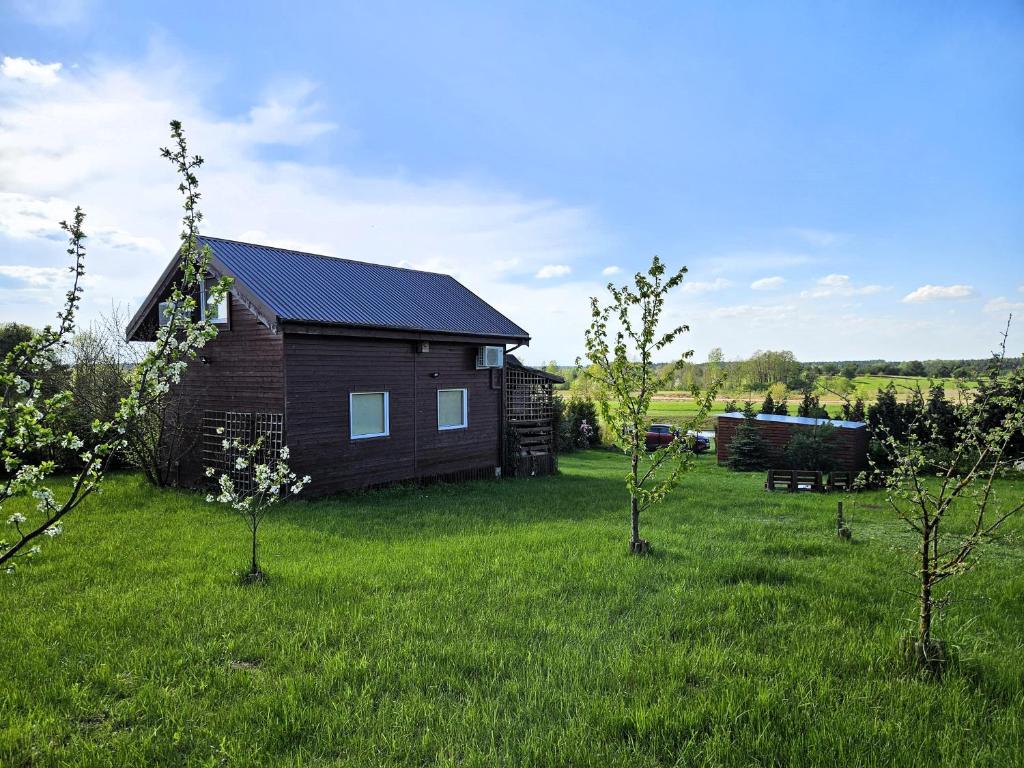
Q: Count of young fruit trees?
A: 4